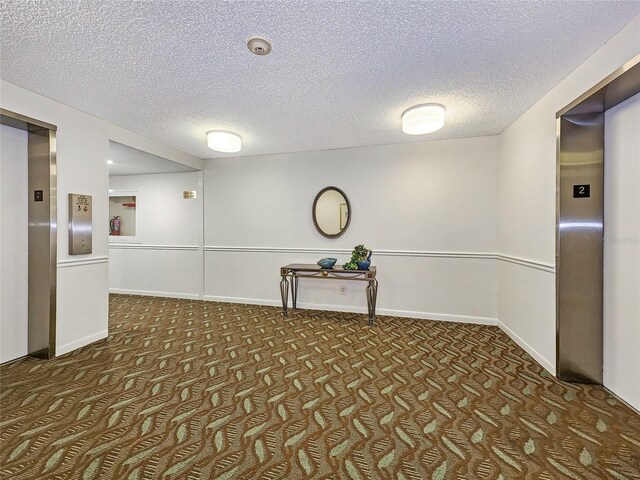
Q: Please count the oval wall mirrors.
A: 1